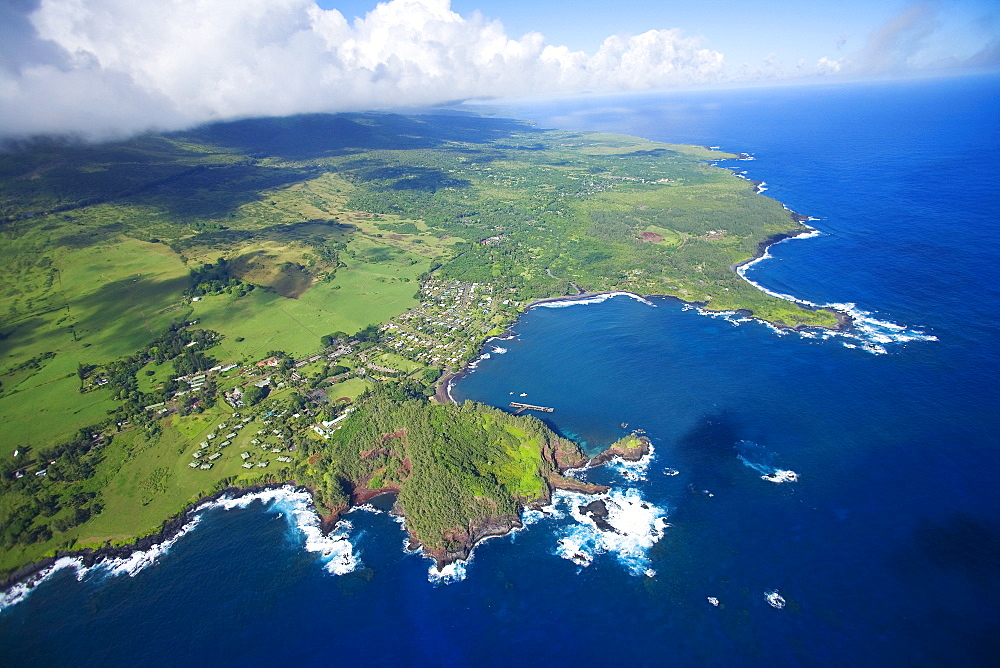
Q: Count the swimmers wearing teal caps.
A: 0